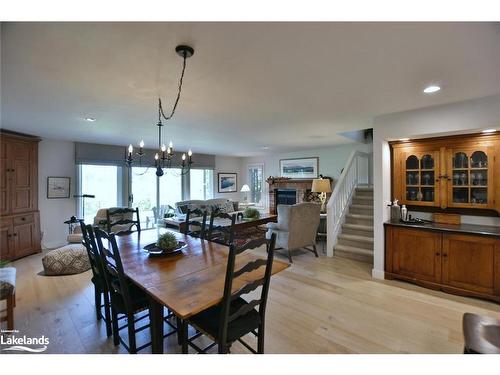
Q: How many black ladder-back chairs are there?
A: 6